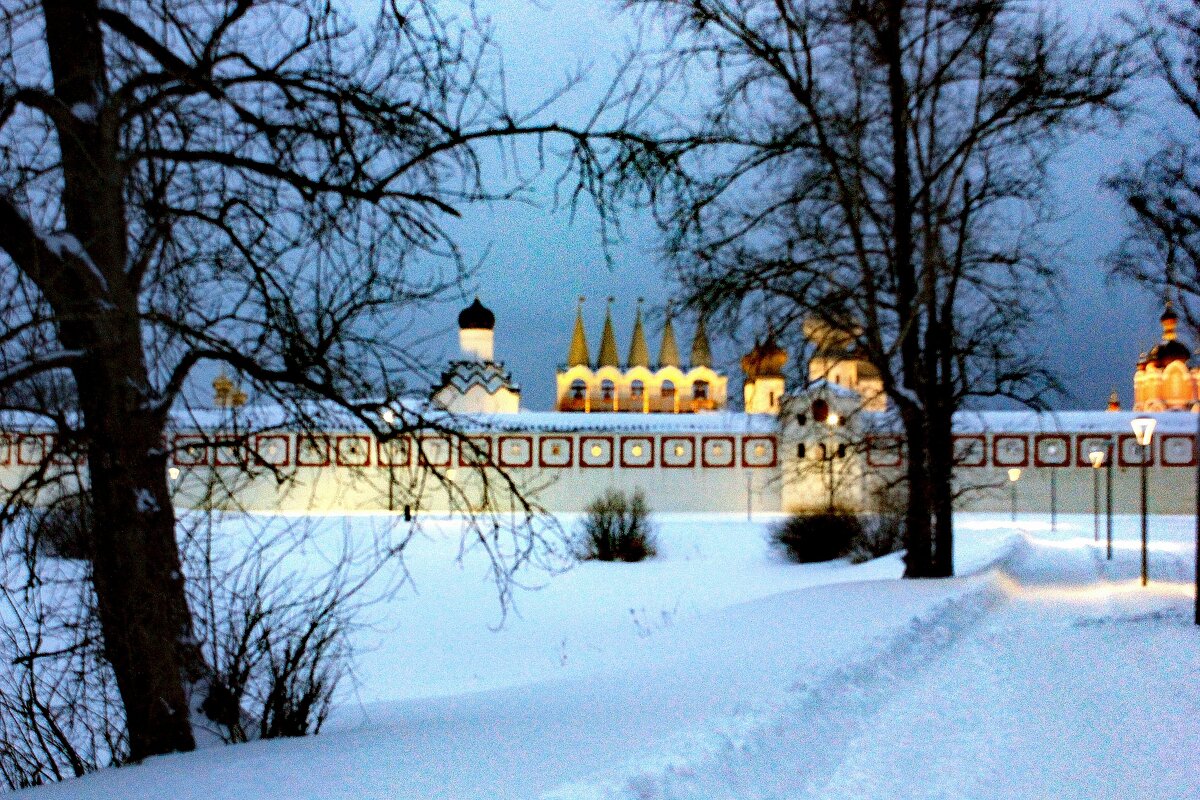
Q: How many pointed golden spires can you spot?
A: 5